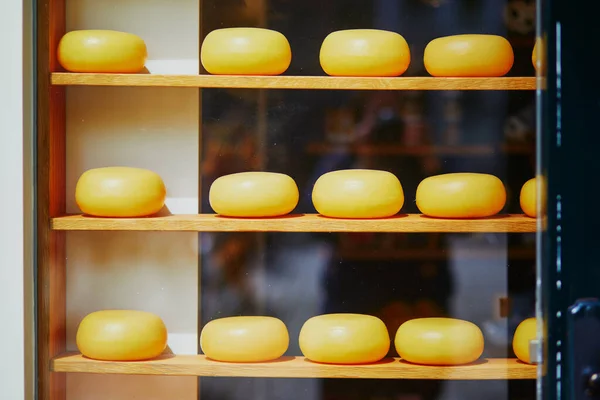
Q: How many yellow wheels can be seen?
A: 15